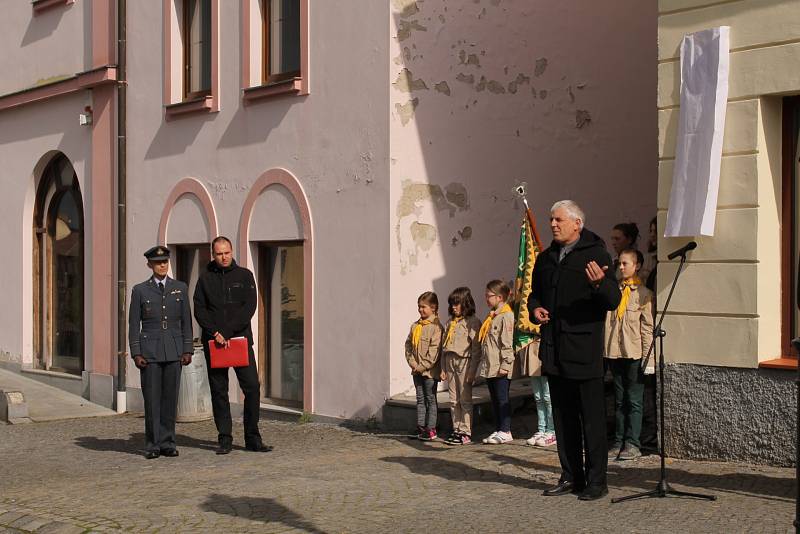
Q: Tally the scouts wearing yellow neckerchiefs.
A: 4